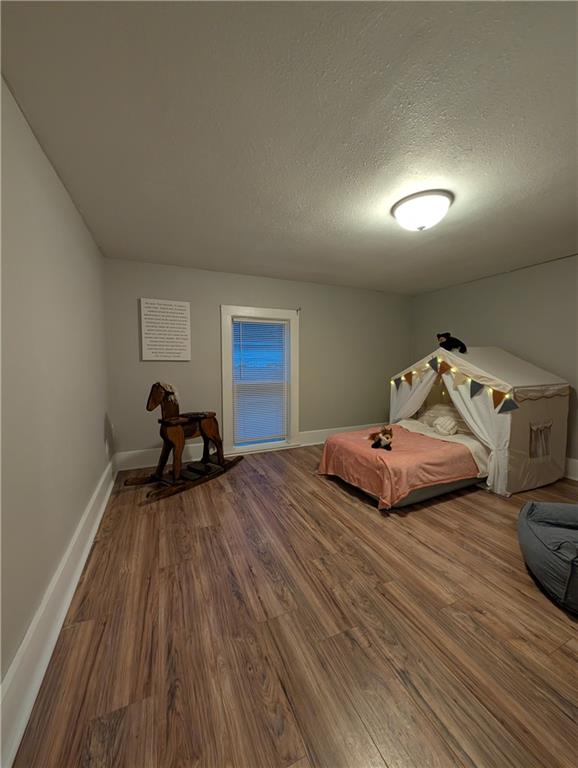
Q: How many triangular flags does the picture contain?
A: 9